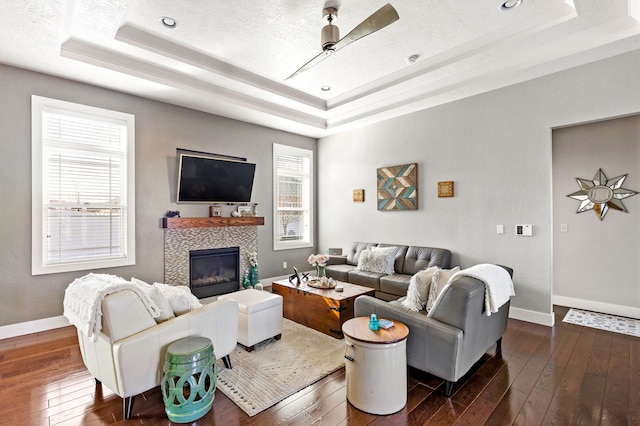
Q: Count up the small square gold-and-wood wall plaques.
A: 2